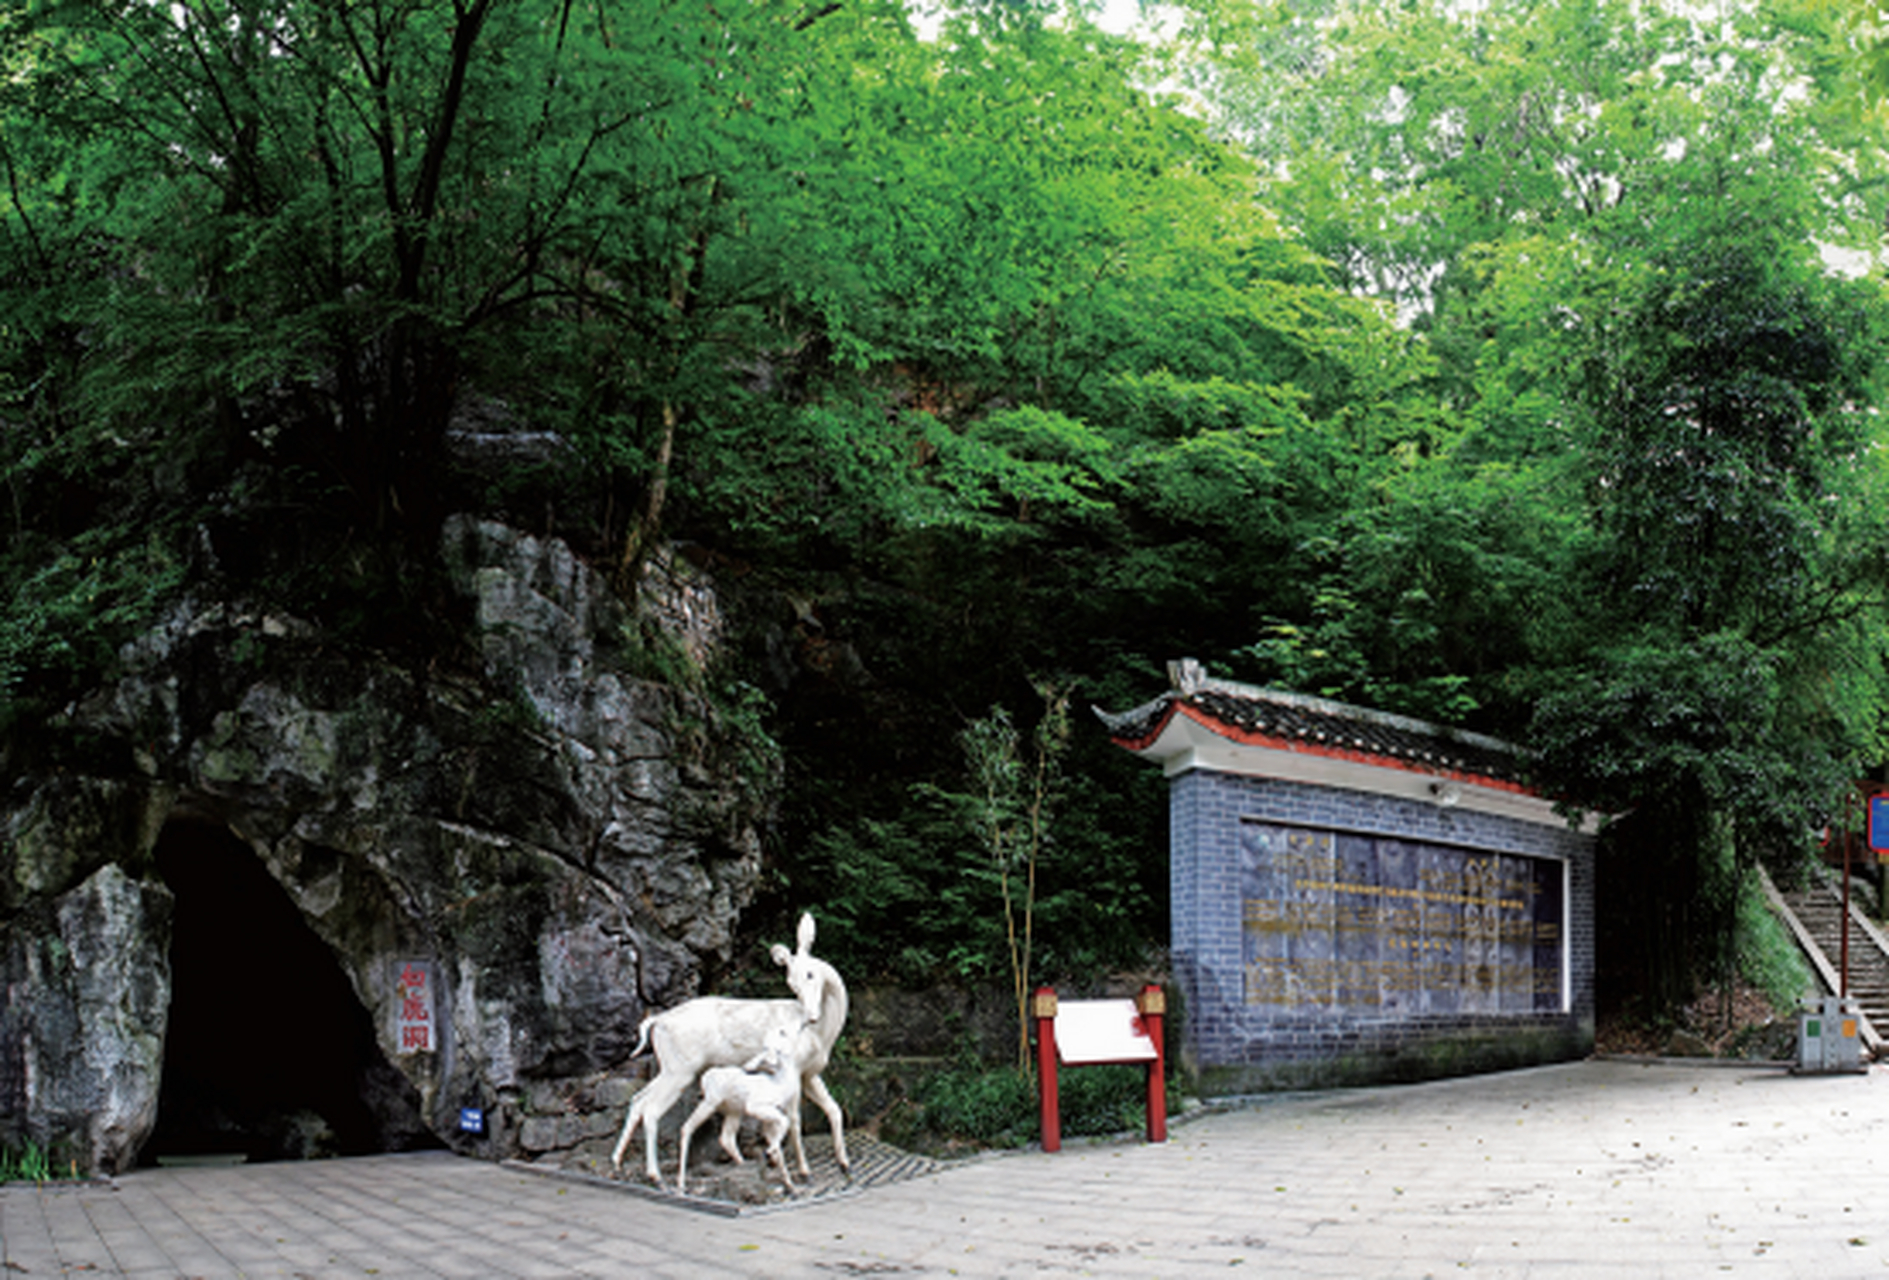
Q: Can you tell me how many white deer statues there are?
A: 2